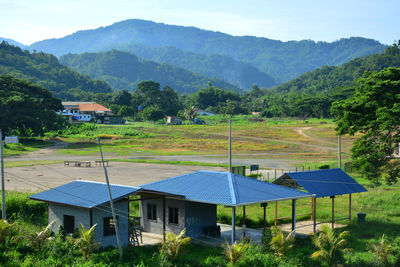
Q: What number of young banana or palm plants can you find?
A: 8